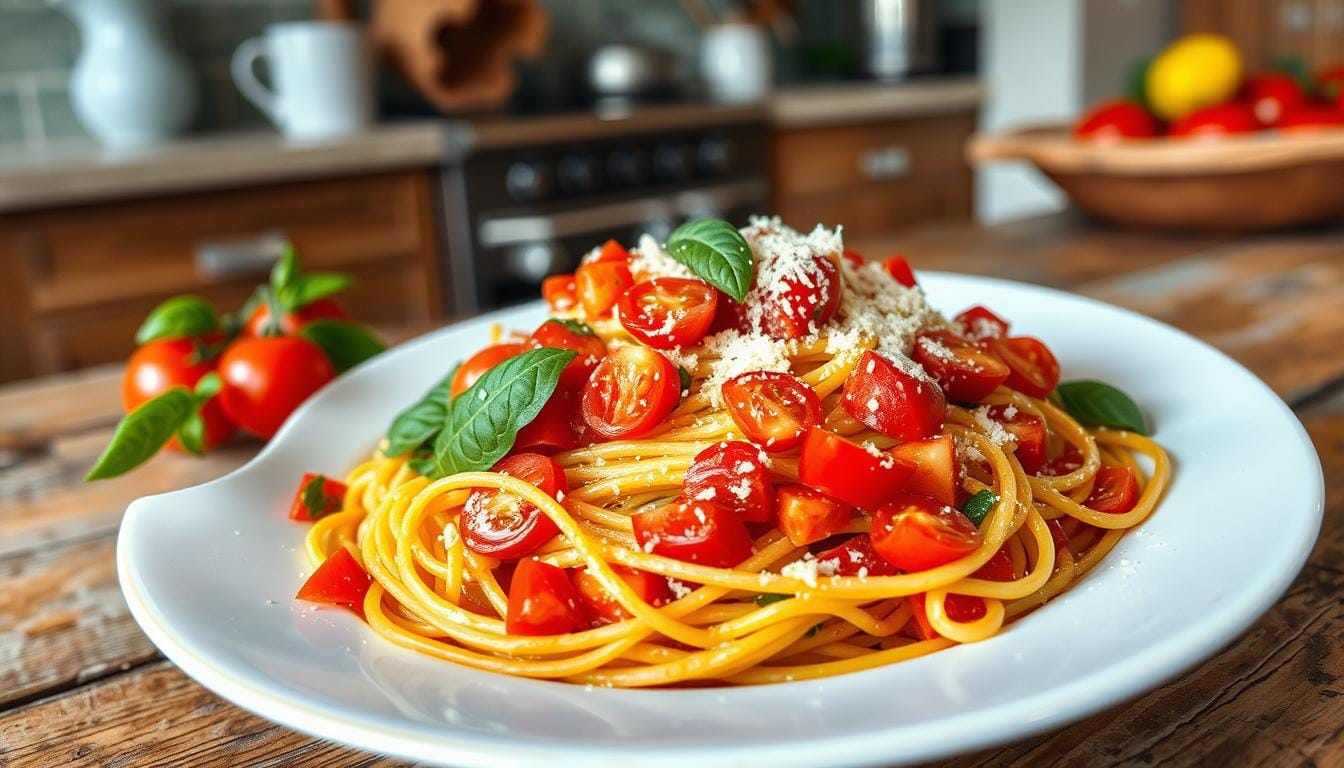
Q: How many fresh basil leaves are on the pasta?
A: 4